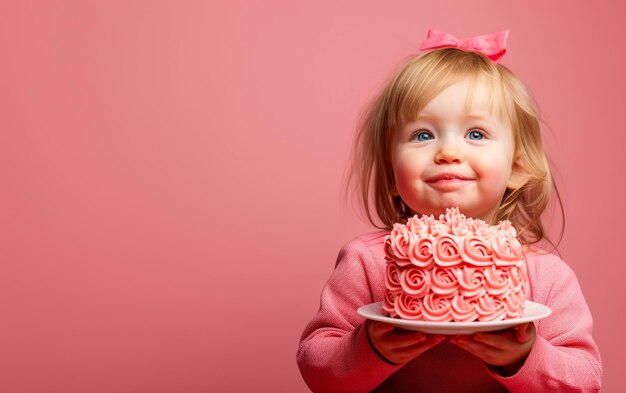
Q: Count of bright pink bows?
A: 1